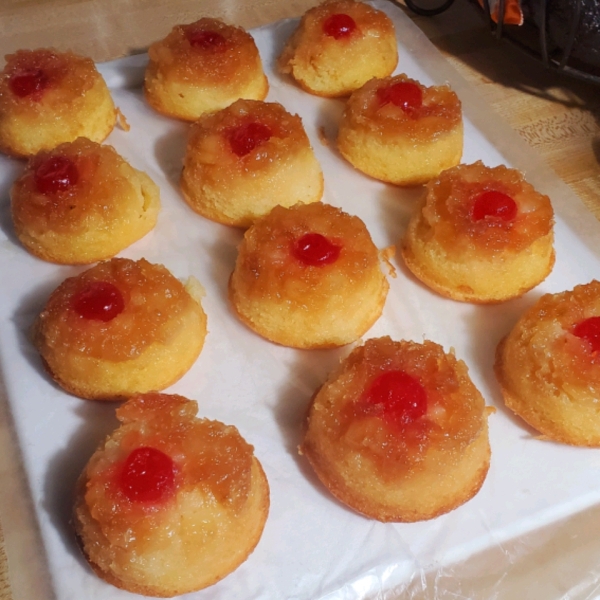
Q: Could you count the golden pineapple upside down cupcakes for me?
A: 12